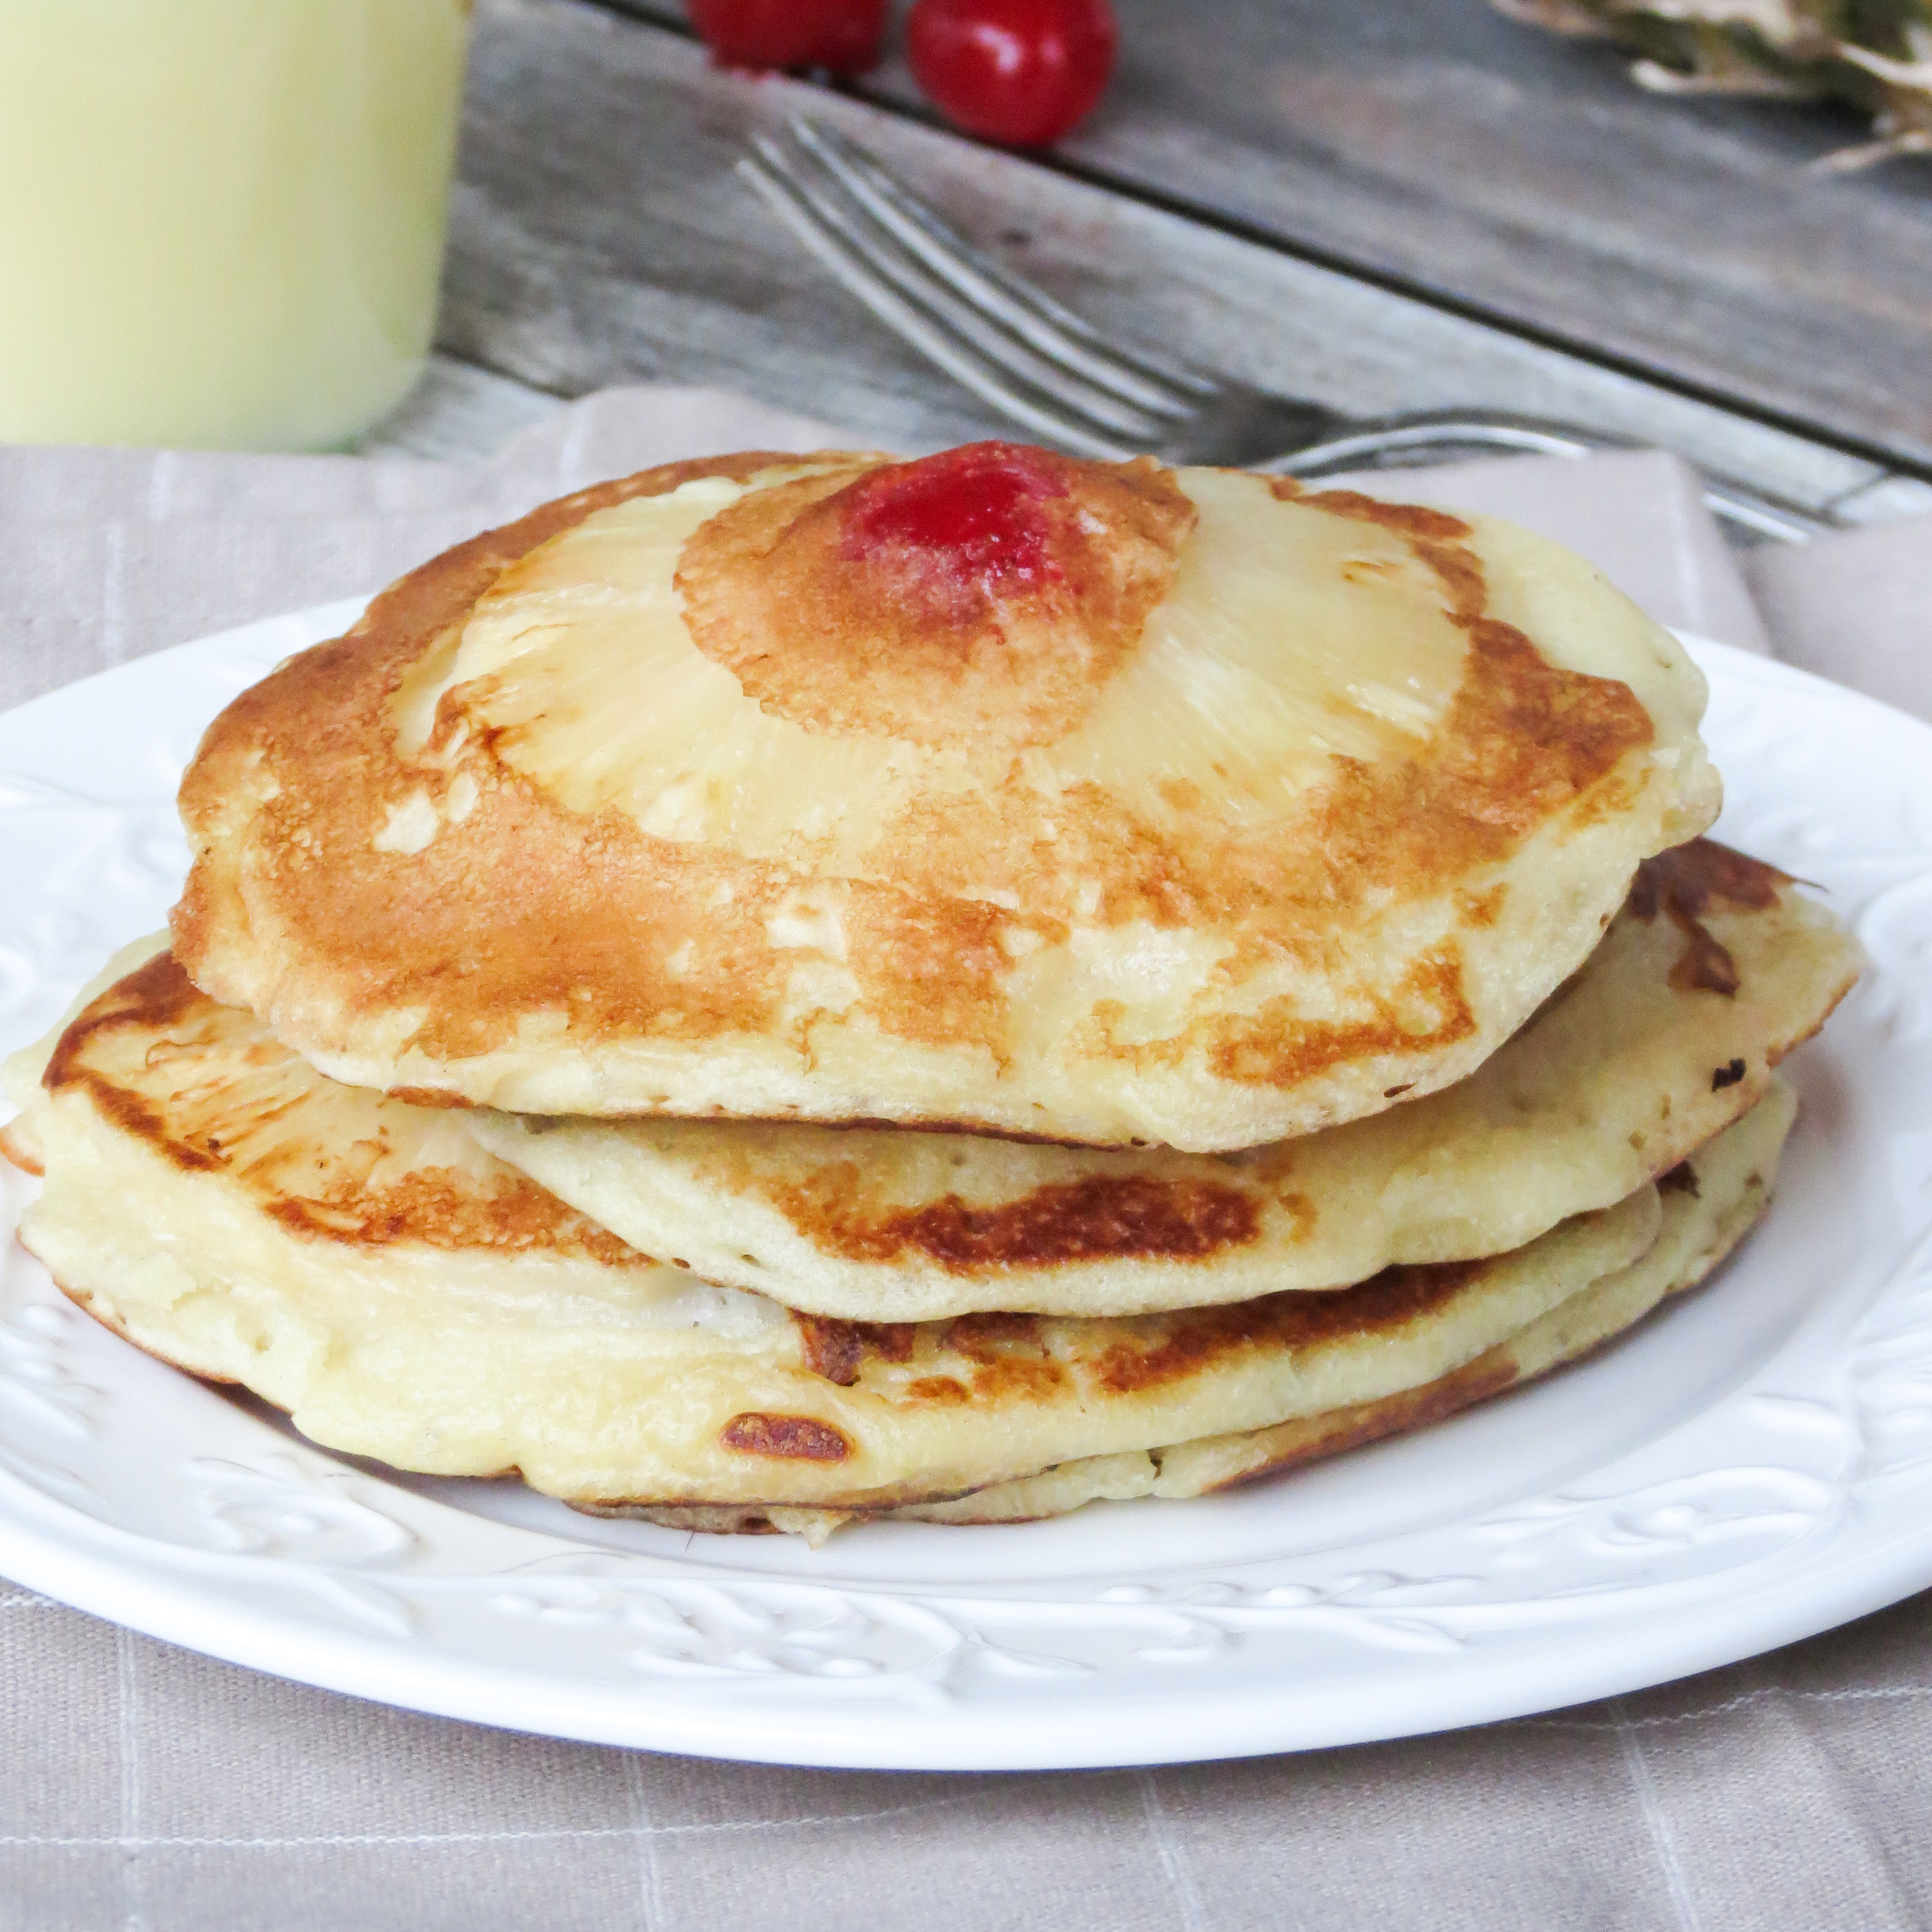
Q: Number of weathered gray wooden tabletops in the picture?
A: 1